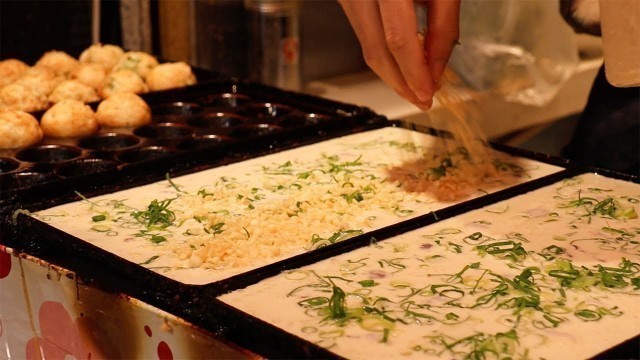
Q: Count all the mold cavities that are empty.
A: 14